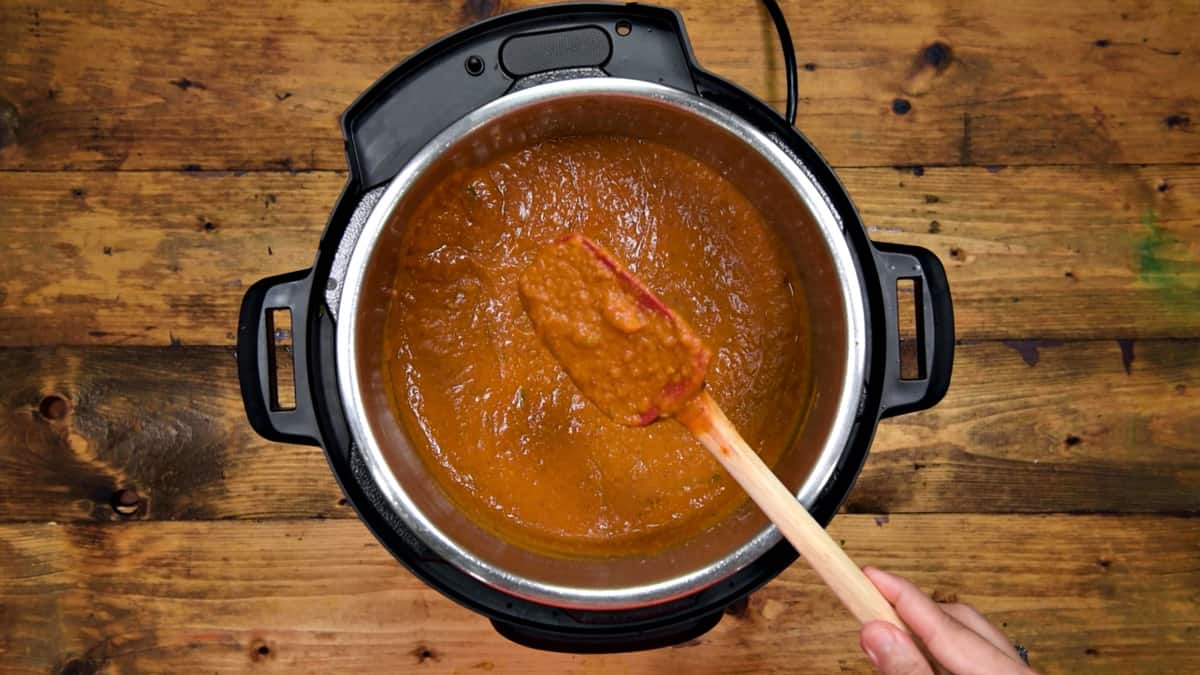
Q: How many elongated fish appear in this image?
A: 0